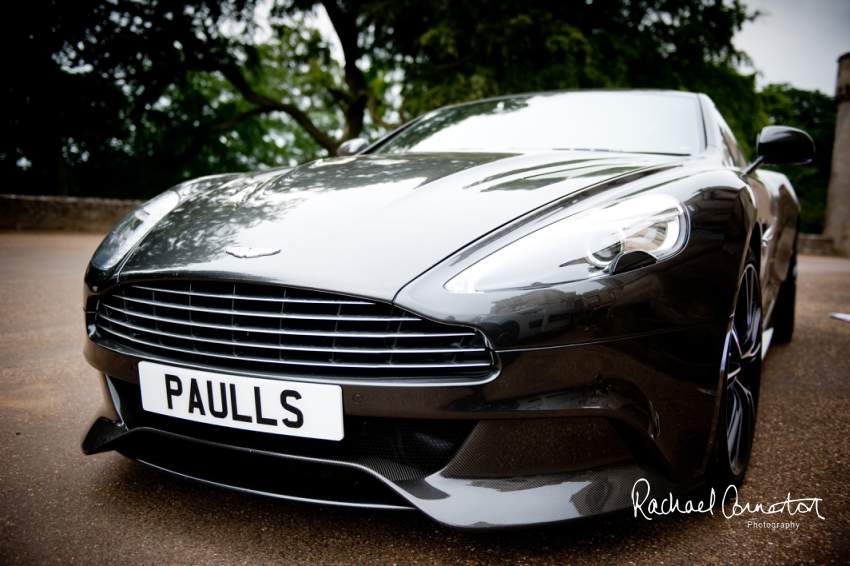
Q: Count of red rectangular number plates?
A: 0